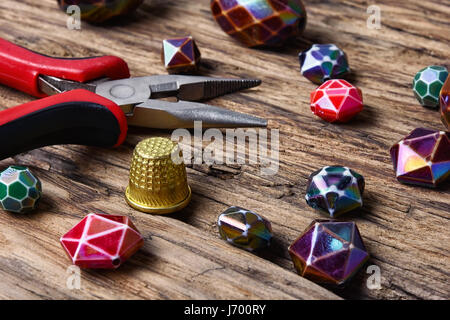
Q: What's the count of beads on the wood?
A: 13